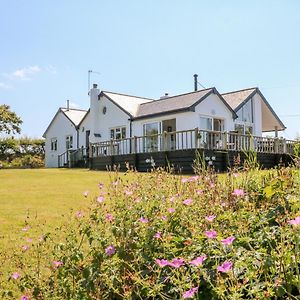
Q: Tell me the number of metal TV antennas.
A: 1